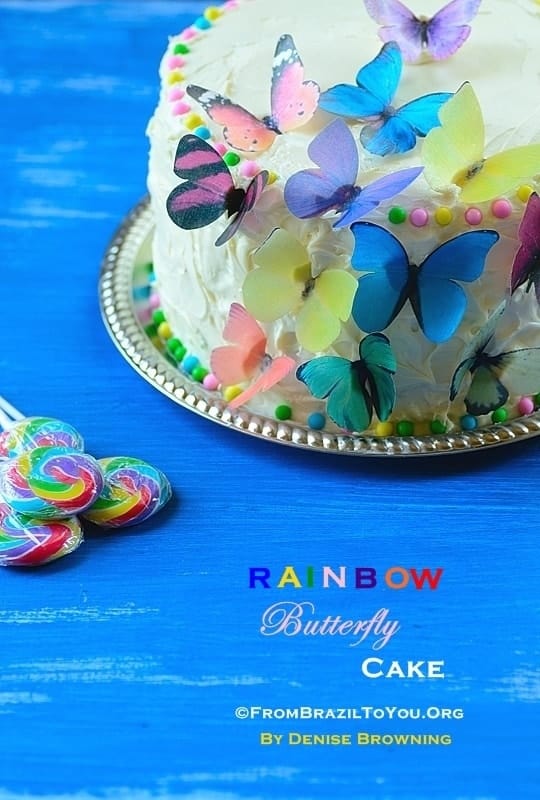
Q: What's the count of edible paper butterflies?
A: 12